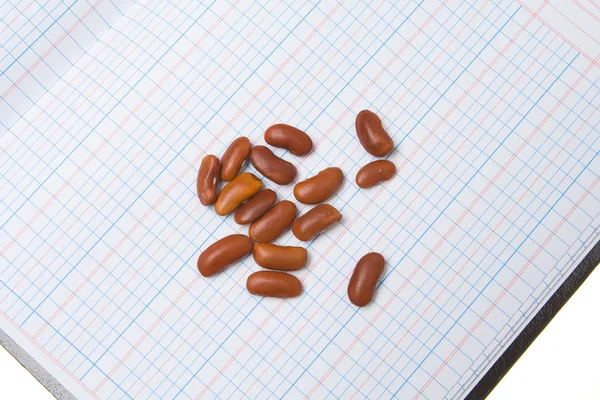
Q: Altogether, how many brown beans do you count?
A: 15